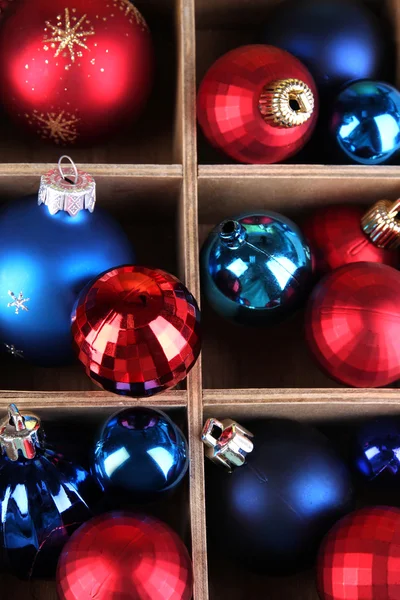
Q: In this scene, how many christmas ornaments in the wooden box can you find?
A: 15